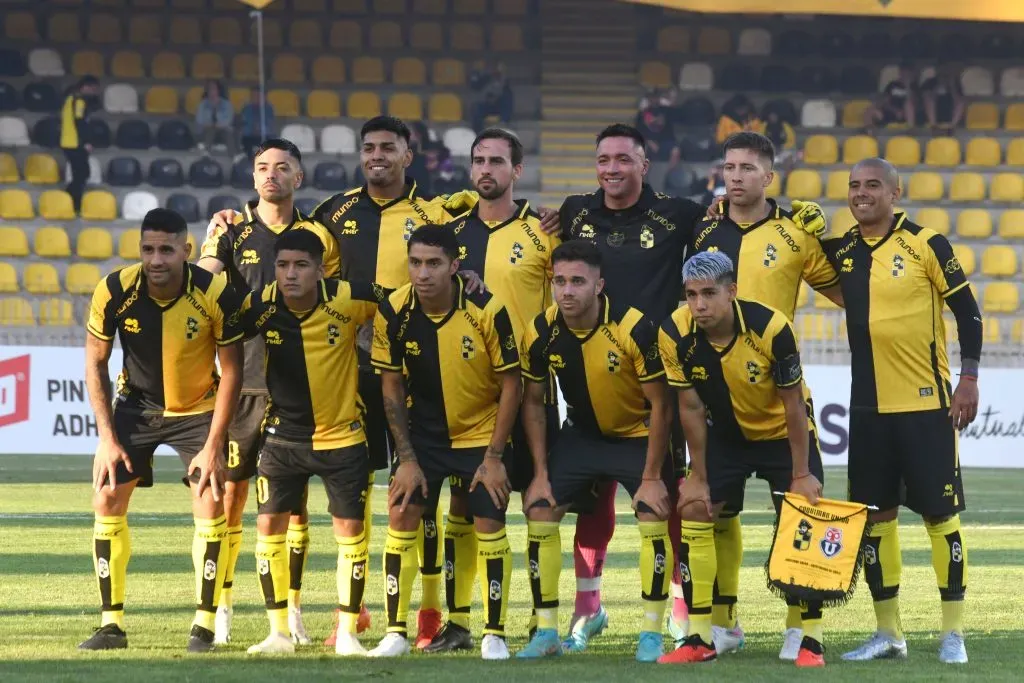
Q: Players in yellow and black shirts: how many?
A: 10